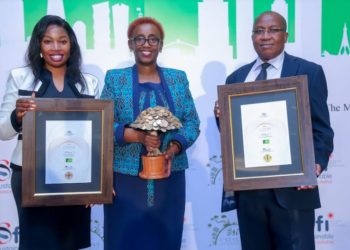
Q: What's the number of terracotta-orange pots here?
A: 1